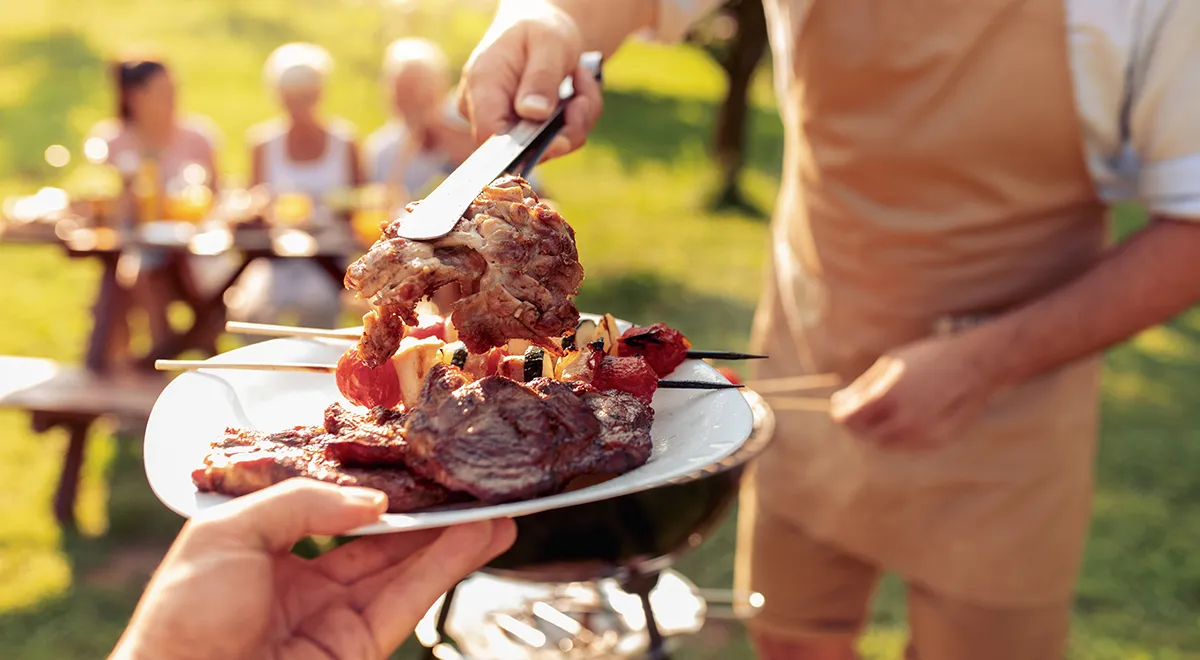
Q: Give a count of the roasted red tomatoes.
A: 3